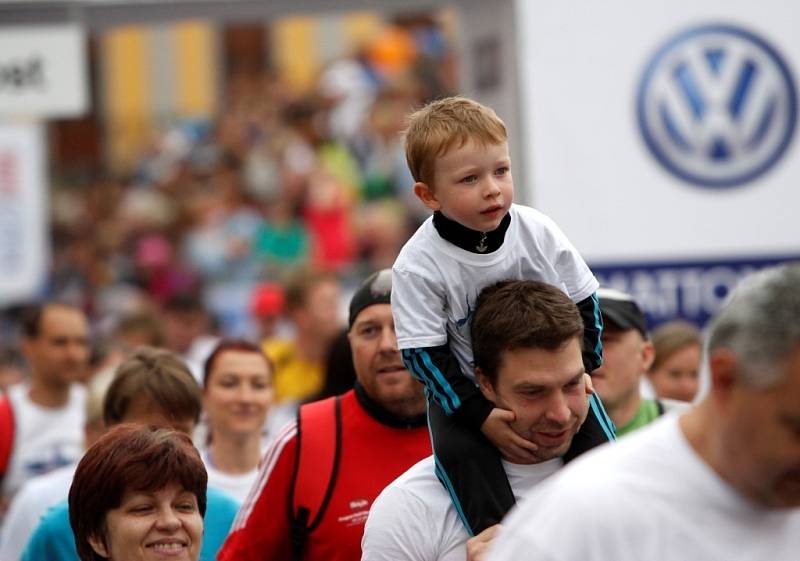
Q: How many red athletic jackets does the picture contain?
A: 1